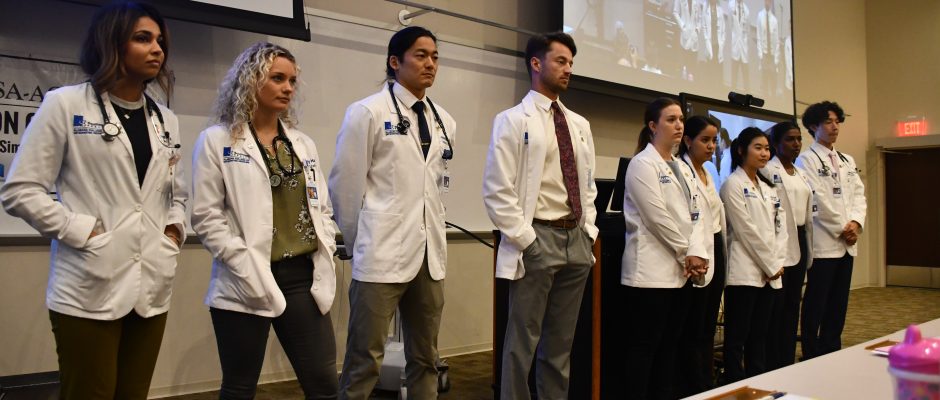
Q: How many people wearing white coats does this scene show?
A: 9